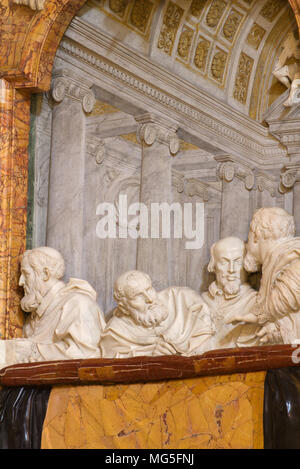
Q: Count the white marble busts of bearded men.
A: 4